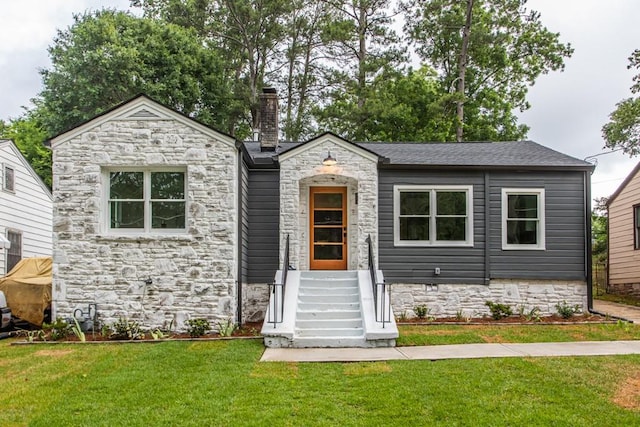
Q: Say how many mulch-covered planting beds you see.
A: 2